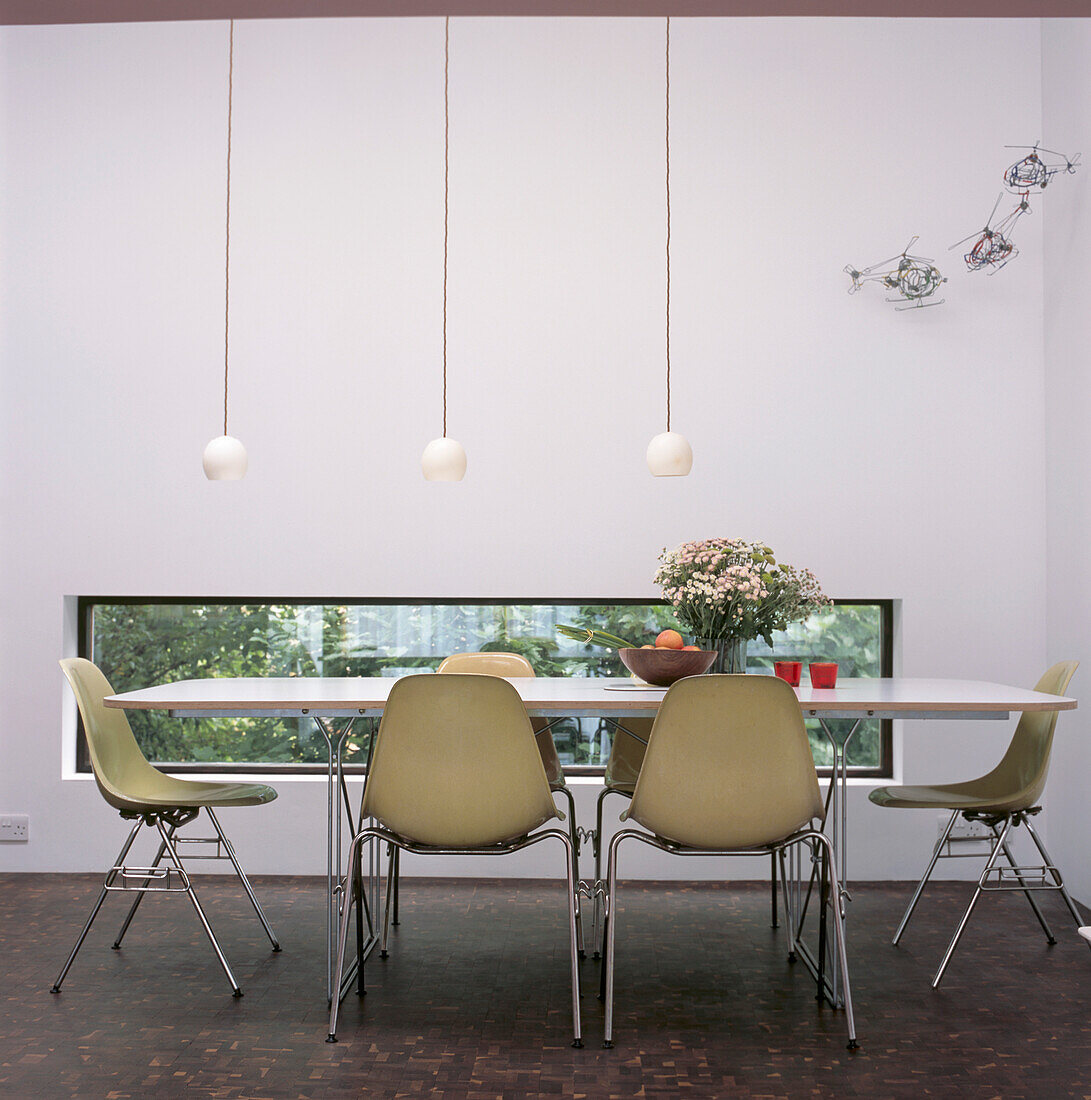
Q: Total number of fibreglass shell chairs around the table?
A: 6